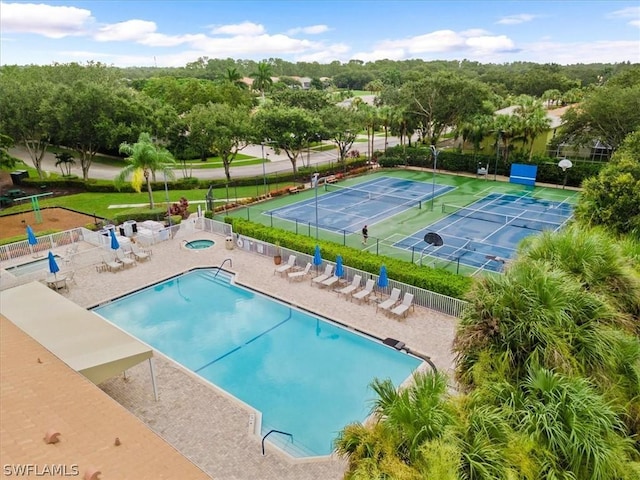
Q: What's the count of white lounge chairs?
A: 11